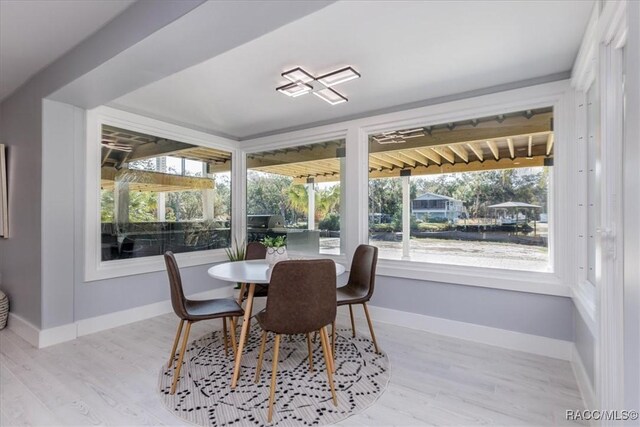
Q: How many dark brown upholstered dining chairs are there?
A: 4